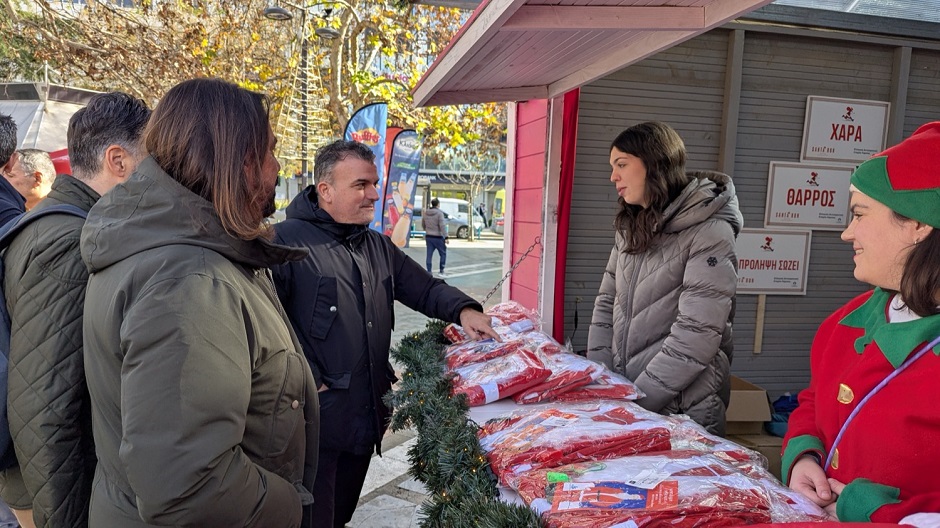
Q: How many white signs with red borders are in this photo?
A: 3